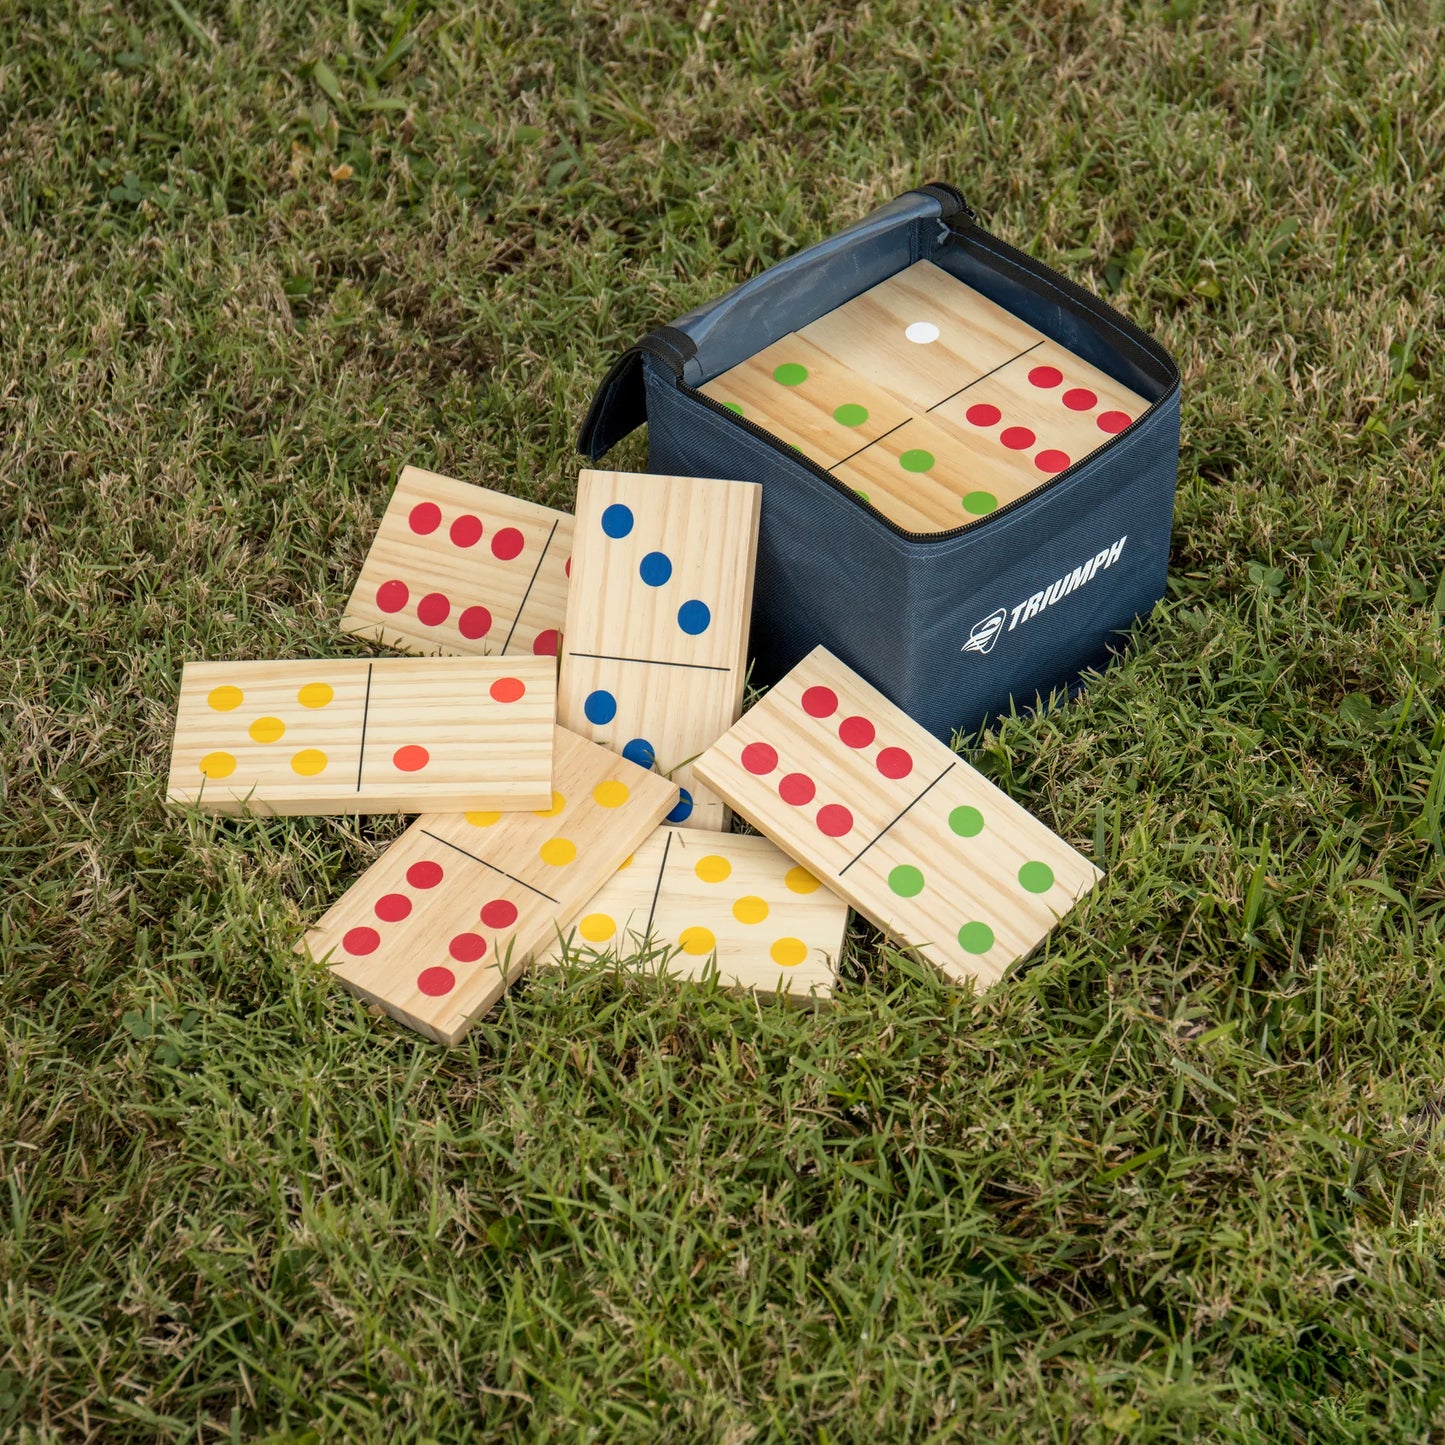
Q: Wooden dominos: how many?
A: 8